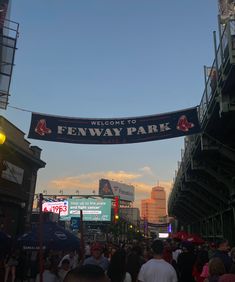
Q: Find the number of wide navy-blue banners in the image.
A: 1